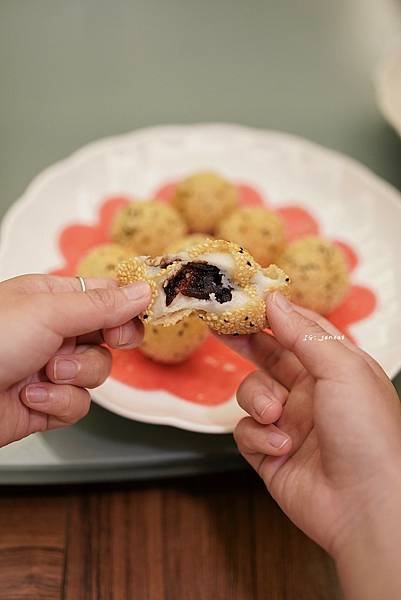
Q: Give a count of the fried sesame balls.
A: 8